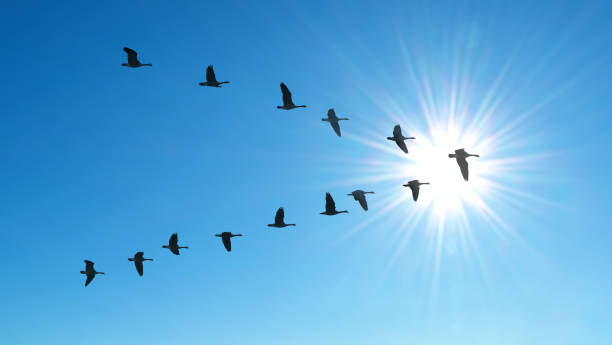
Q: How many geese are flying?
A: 14